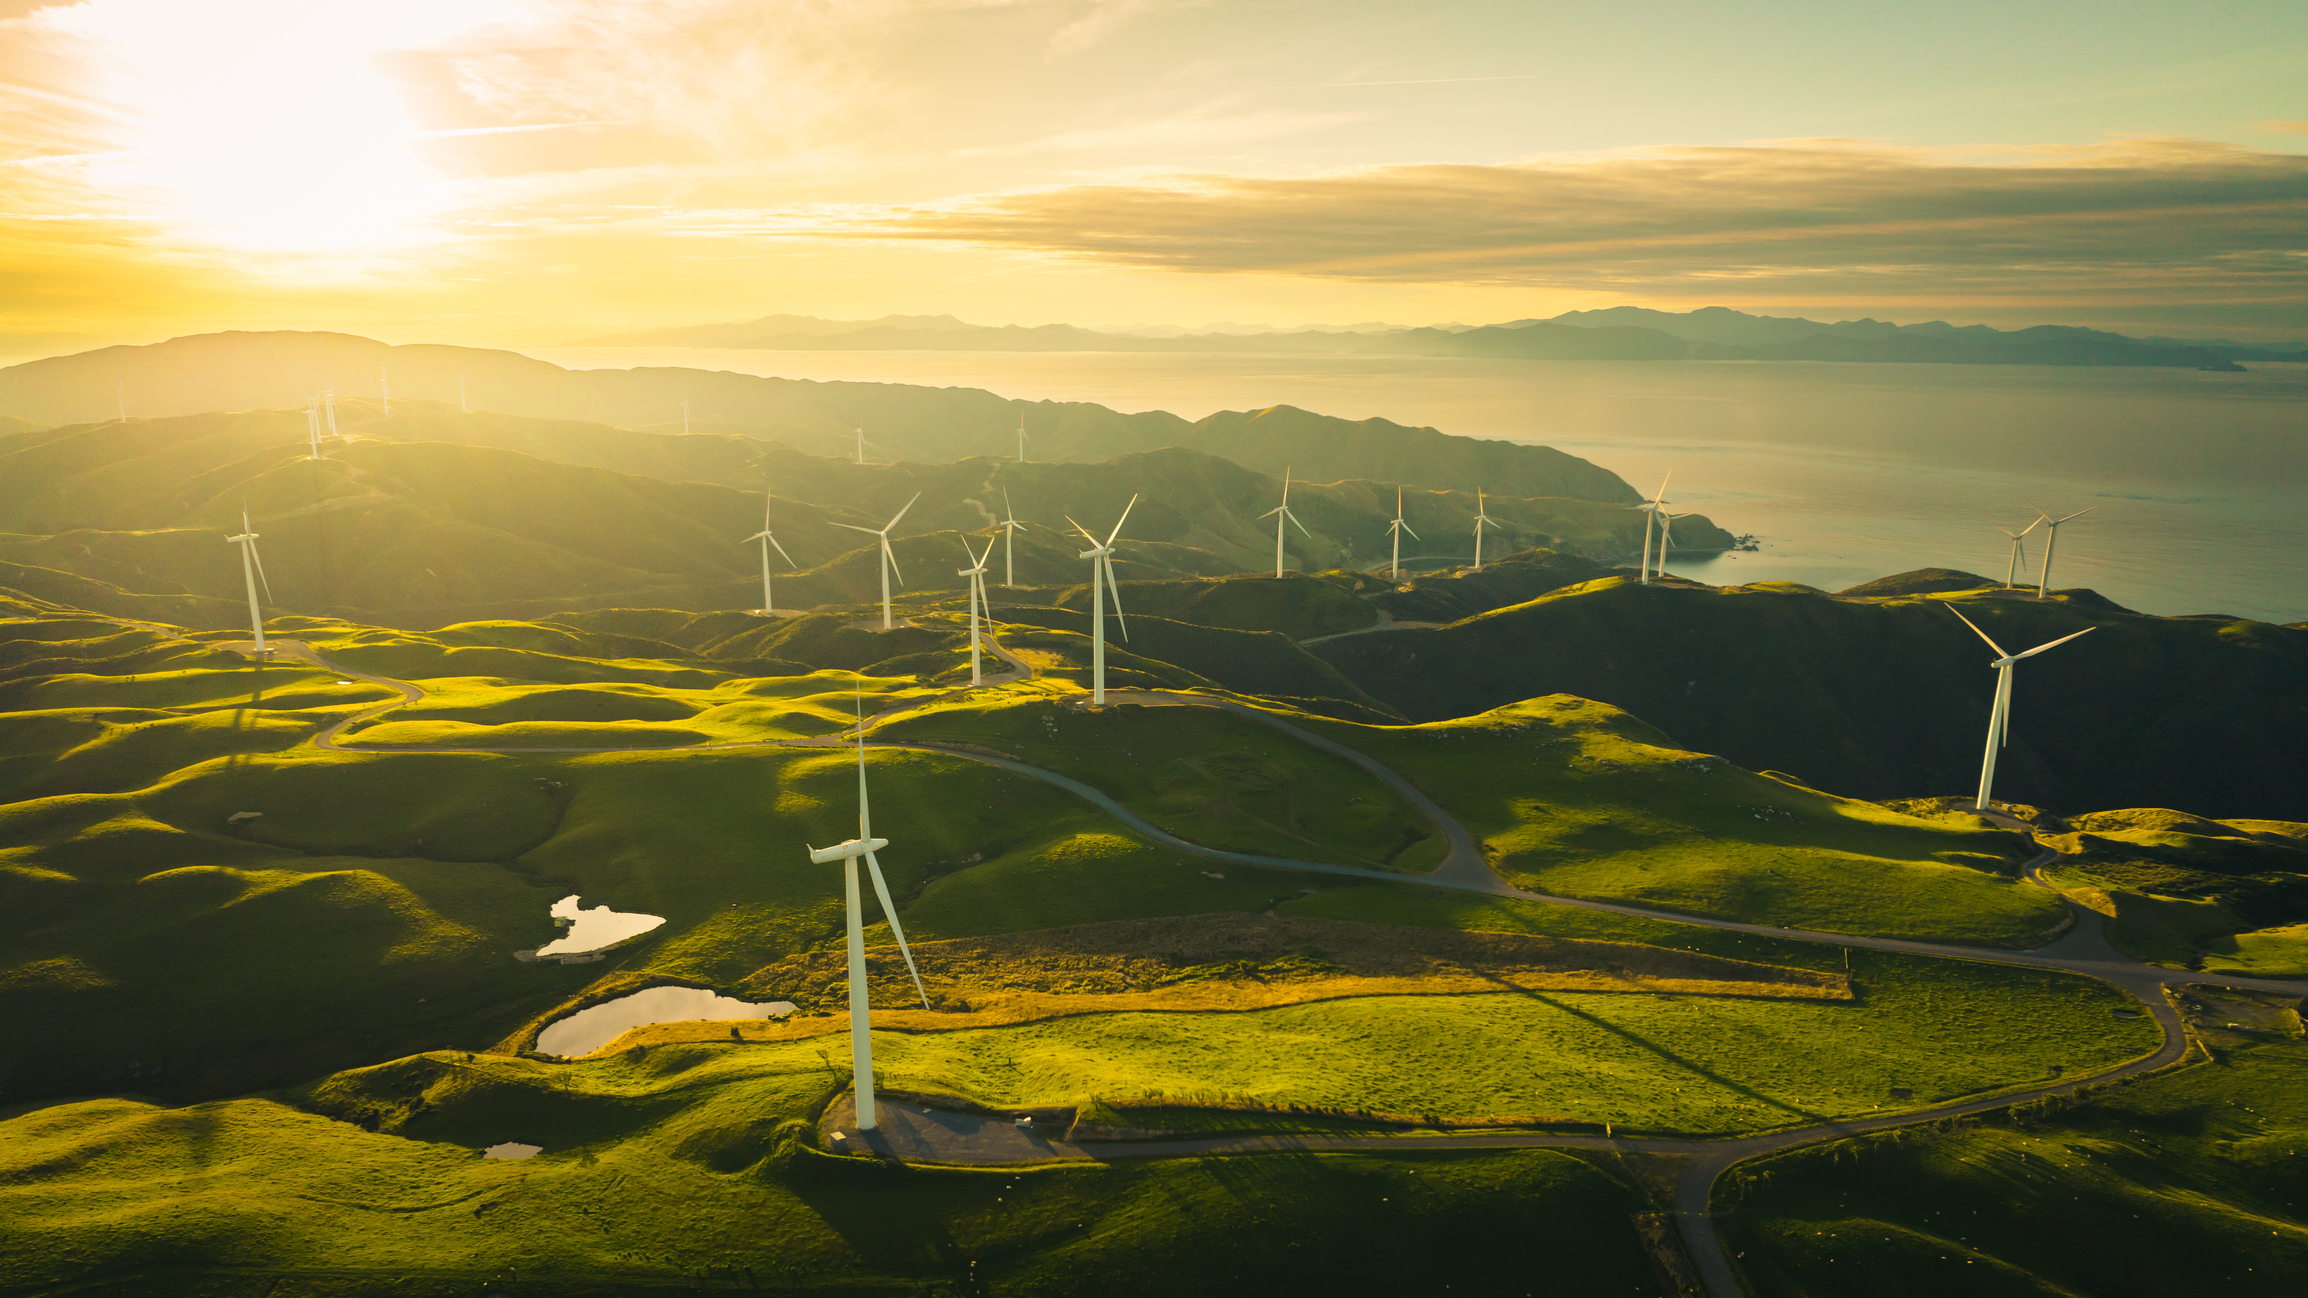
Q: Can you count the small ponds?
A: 3